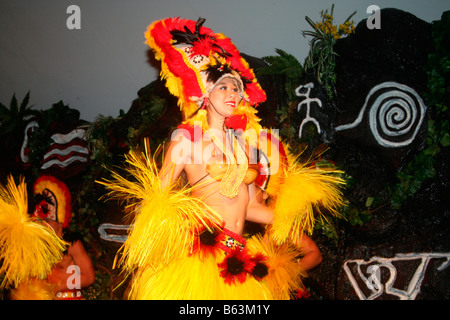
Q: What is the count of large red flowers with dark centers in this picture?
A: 3